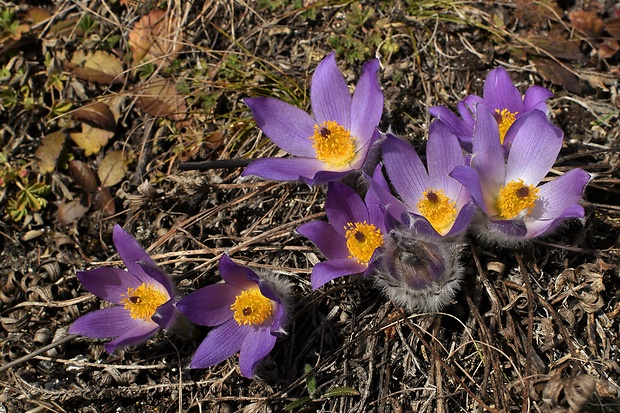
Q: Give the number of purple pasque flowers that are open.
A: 7